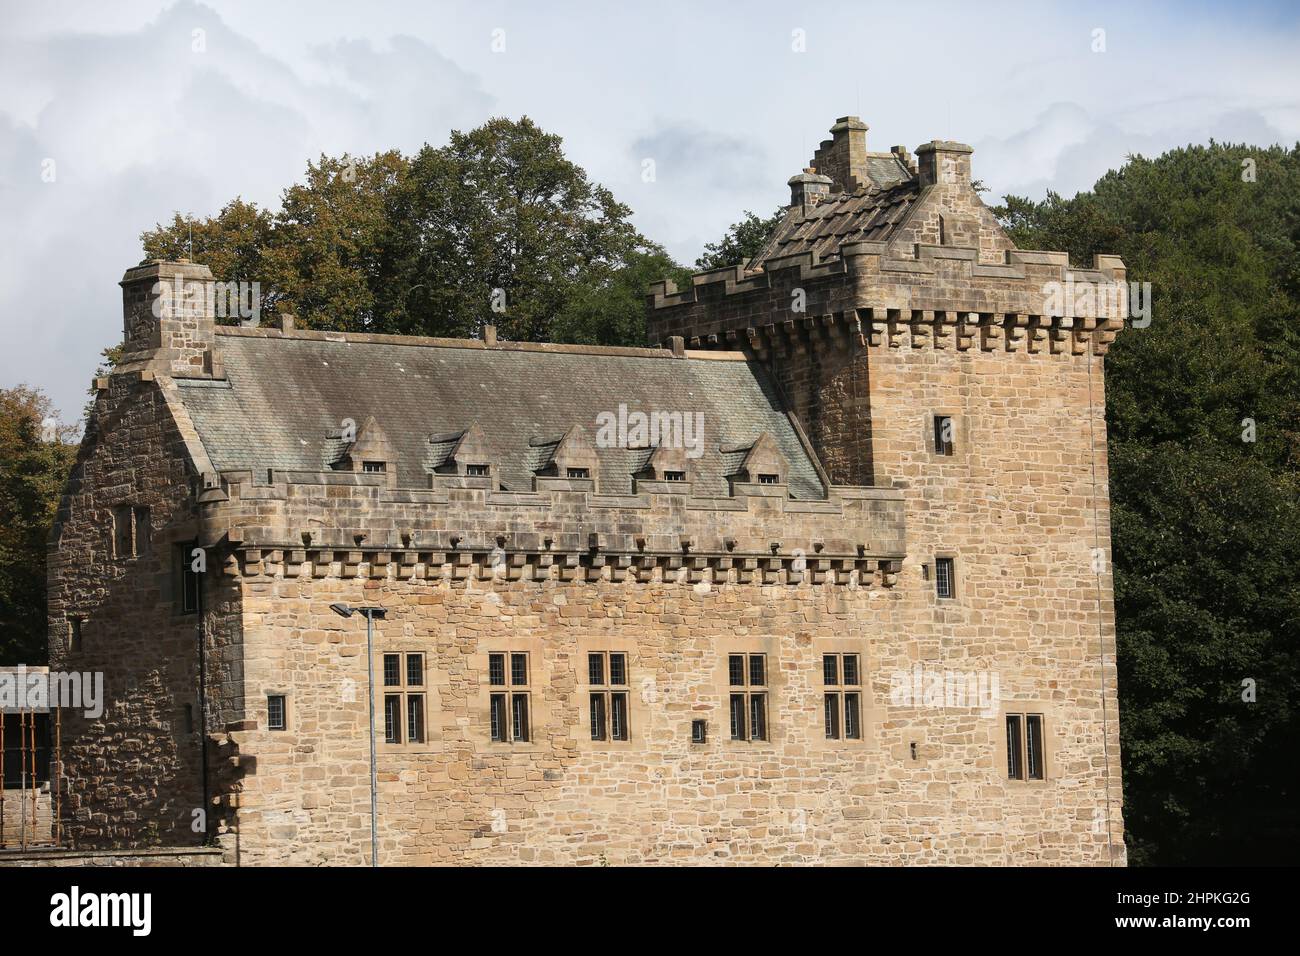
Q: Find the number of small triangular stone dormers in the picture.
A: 5